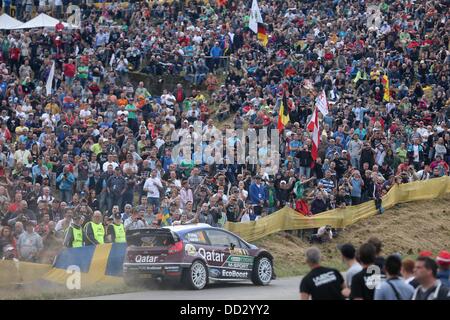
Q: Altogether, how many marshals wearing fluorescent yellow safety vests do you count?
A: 3